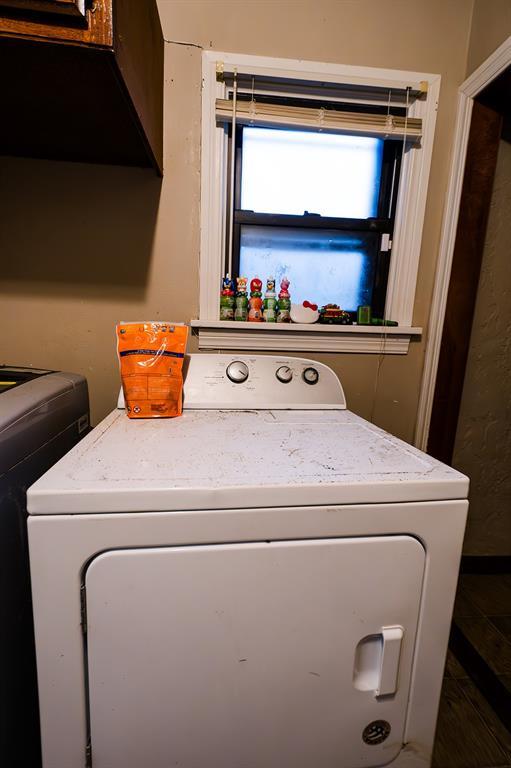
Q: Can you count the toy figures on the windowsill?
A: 5